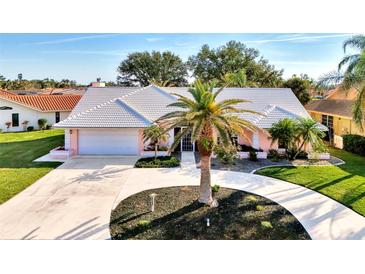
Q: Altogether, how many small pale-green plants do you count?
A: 4